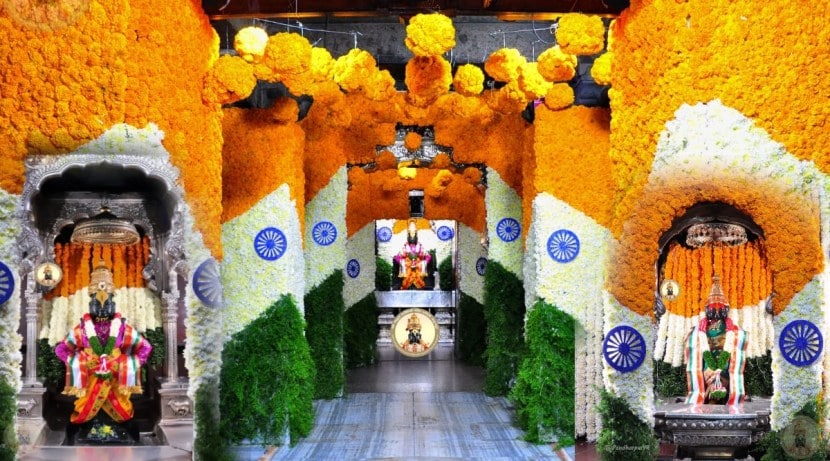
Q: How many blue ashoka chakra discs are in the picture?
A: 12